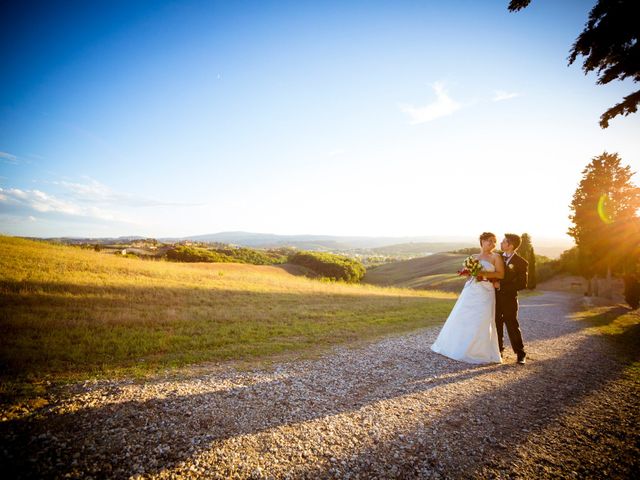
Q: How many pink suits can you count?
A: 0